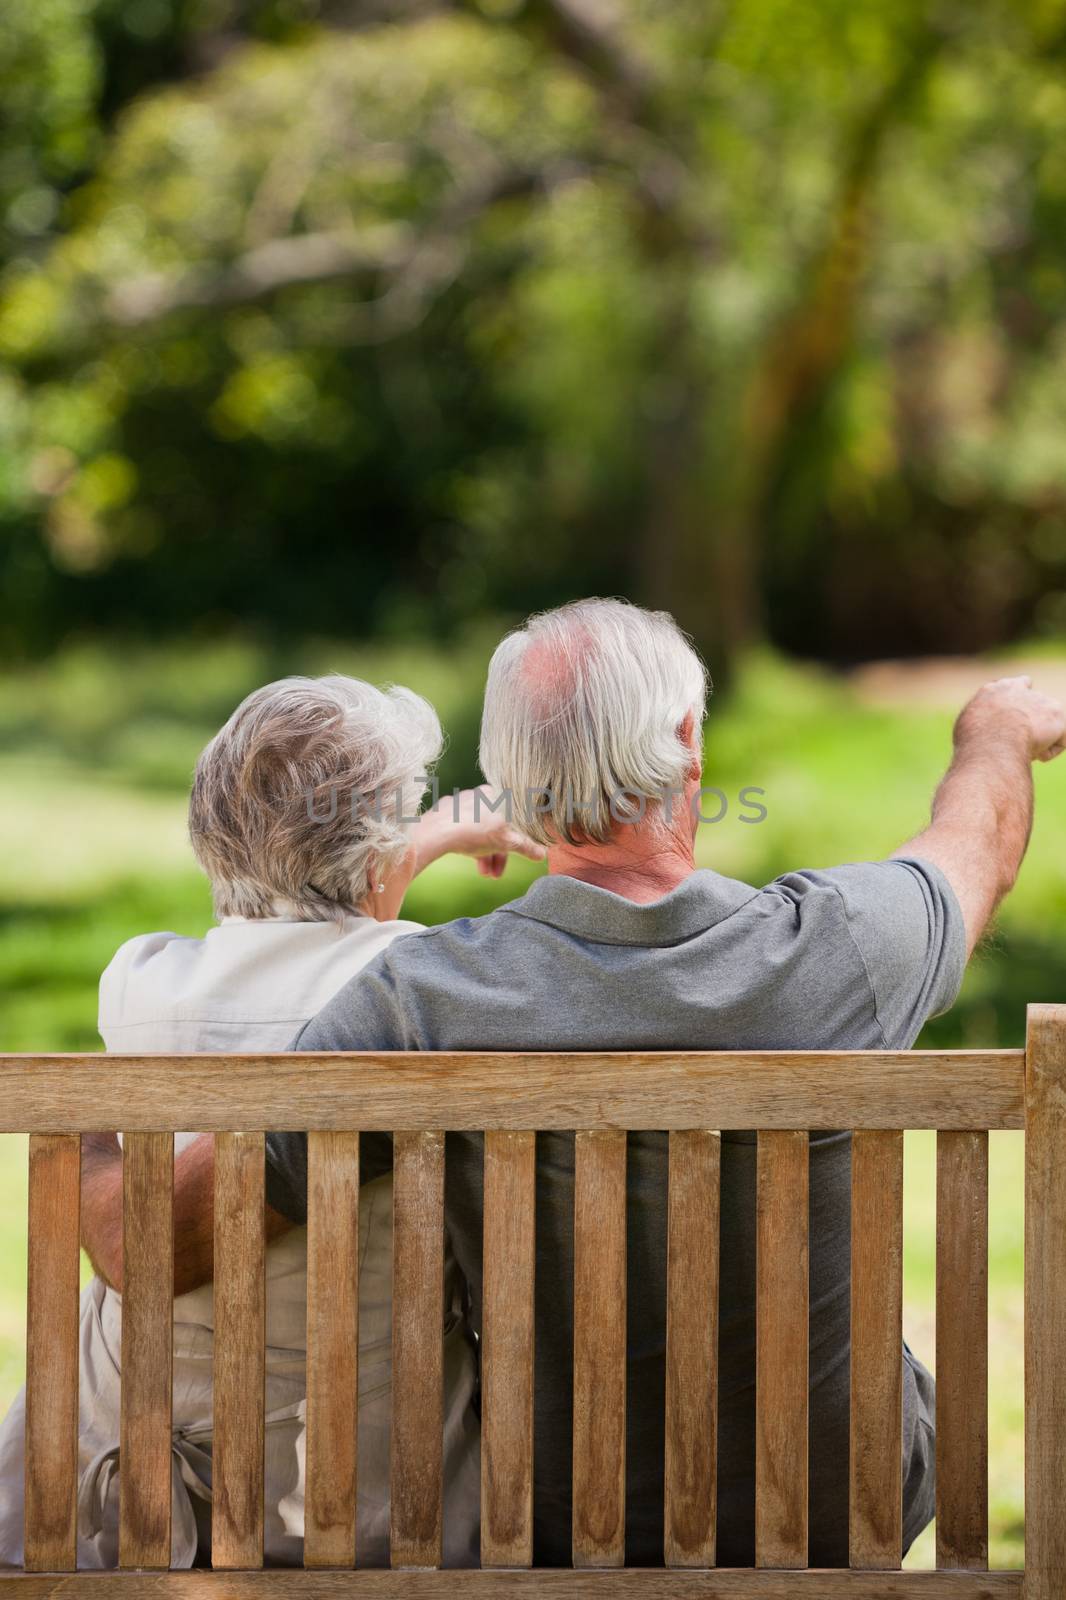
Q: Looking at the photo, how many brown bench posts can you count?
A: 12